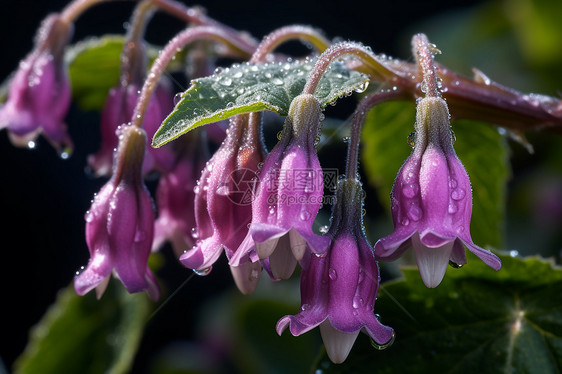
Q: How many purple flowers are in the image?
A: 8